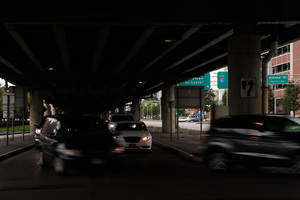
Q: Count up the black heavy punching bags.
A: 0